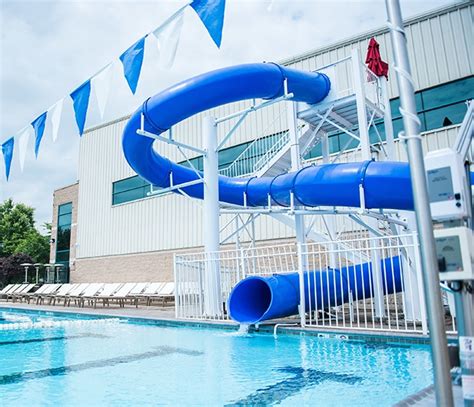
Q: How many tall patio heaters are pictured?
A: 4